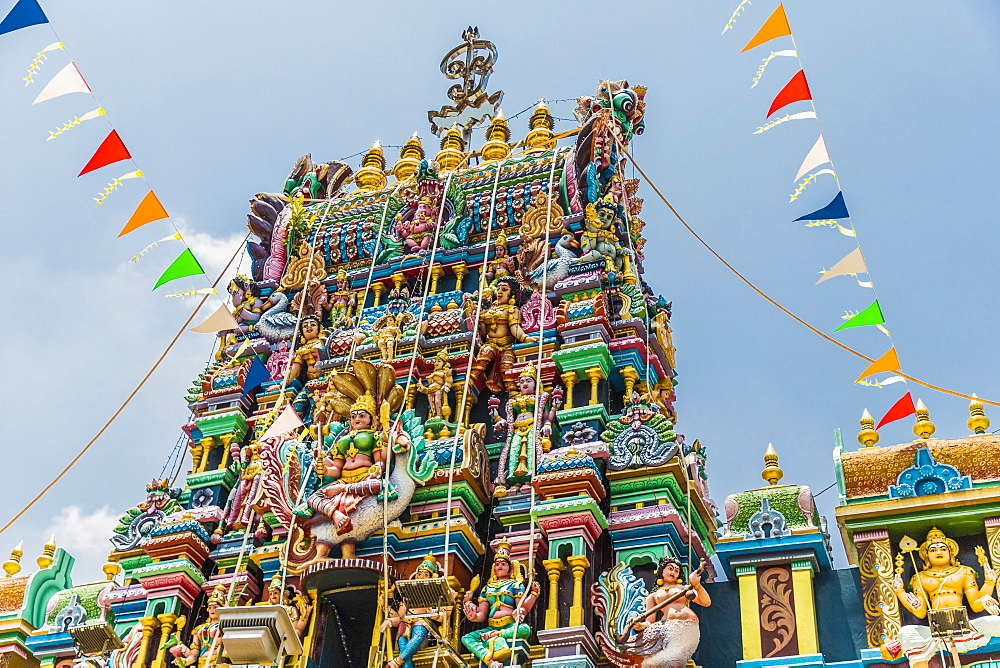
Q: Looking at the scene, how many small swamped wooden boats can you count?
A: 0